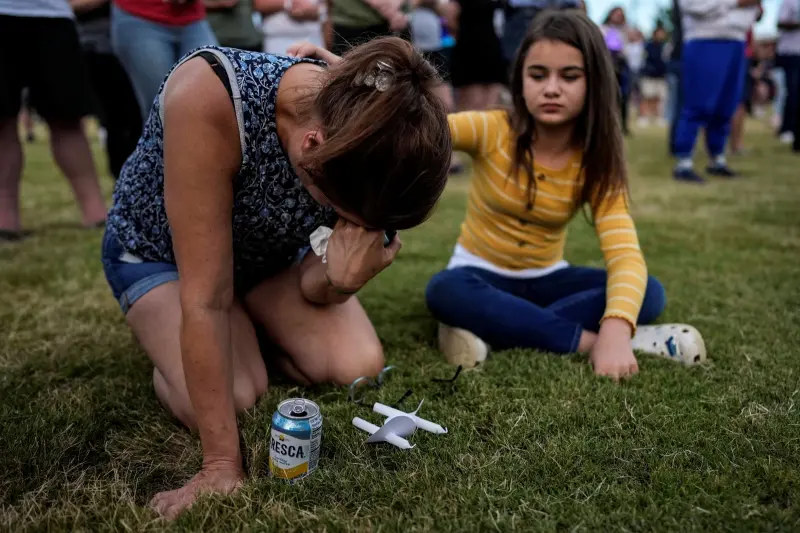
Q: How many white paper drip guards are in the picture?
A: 2